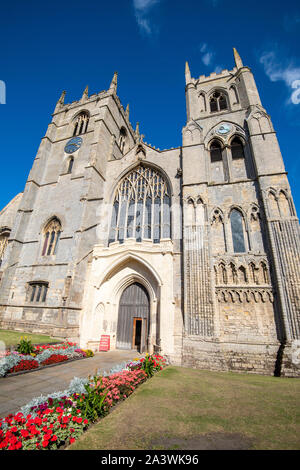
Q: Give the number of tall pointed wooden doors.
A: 1